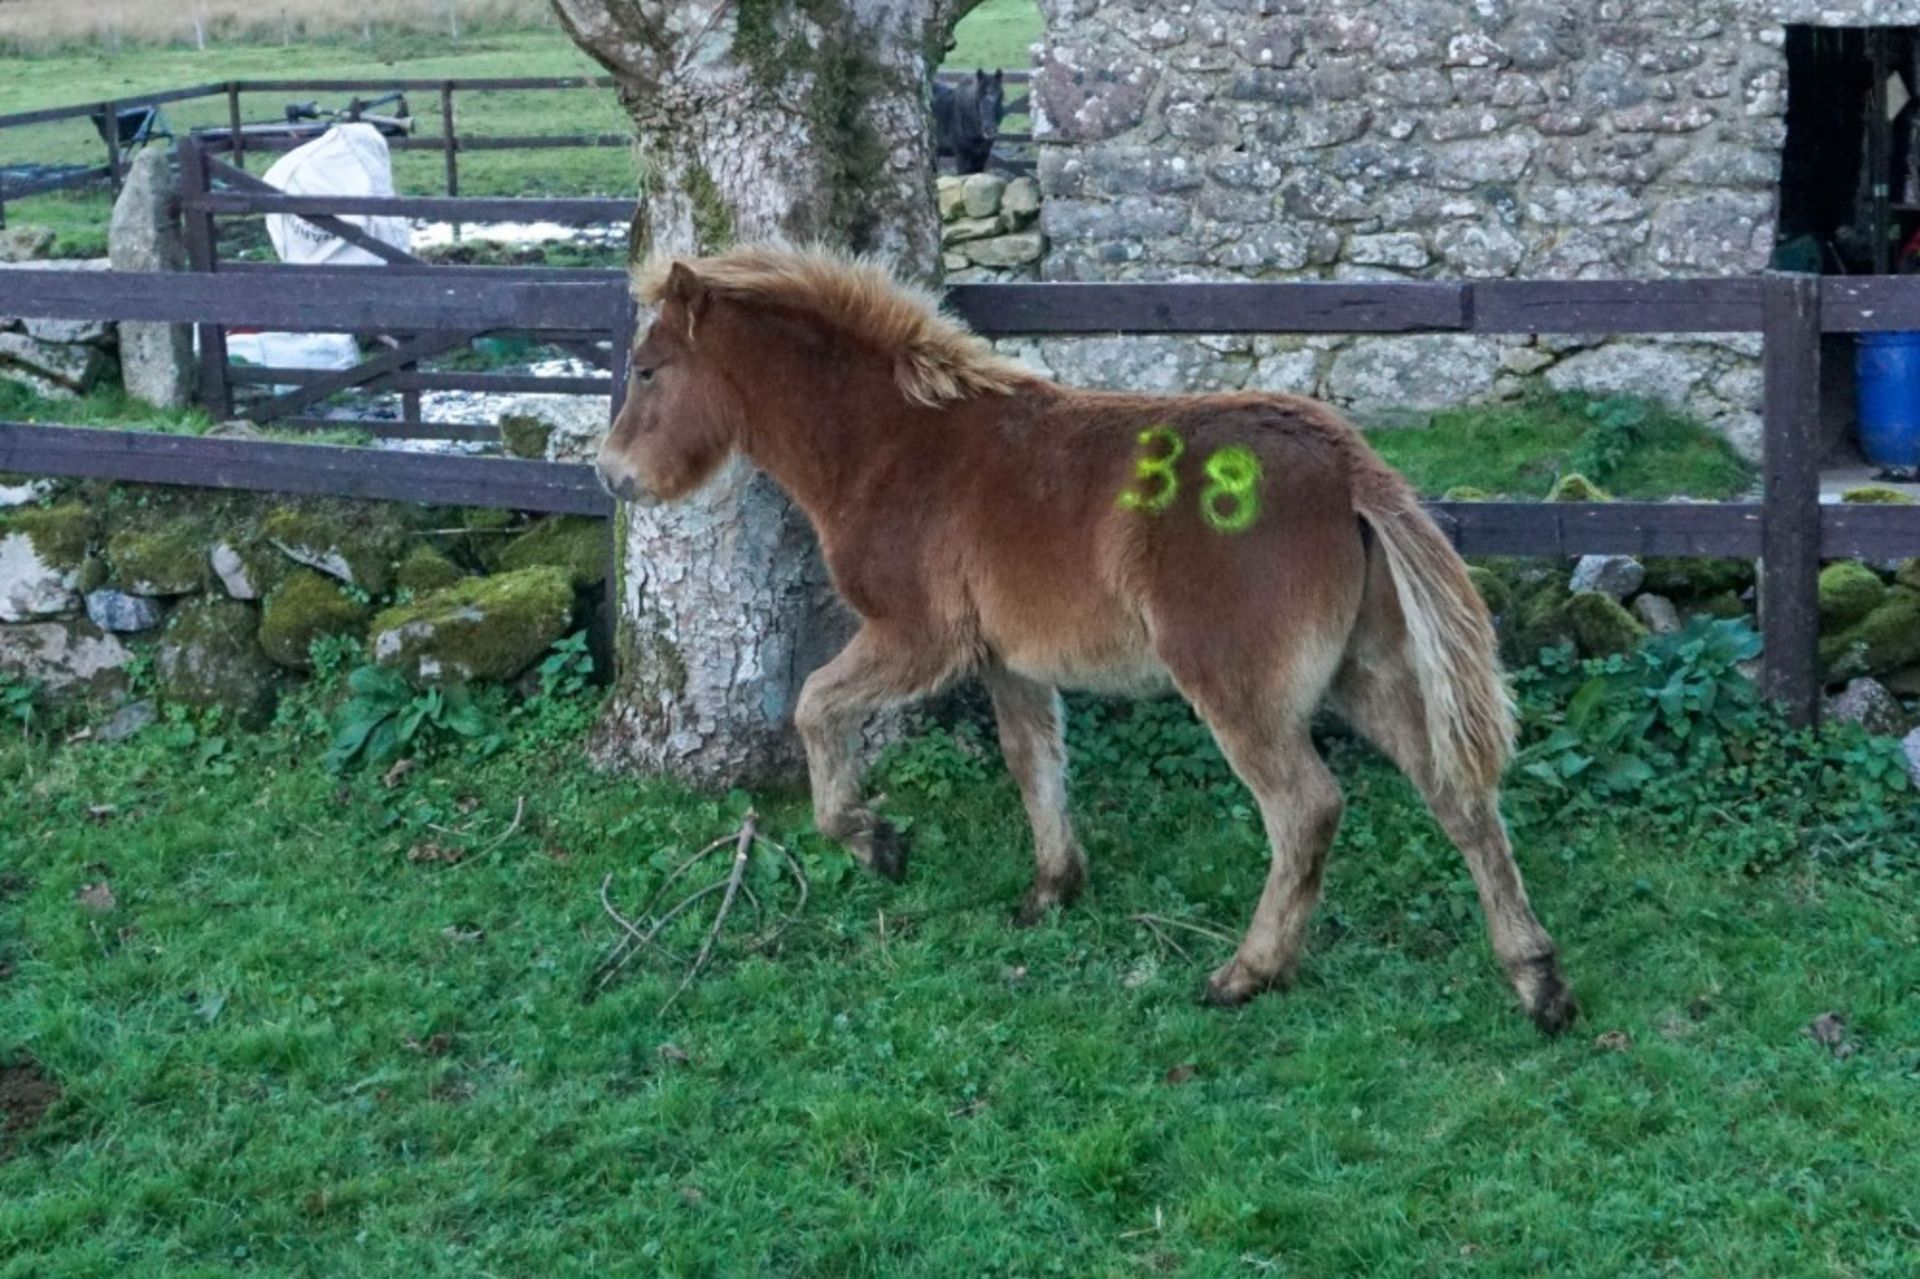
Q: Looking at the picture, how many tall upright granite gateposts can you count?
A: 1